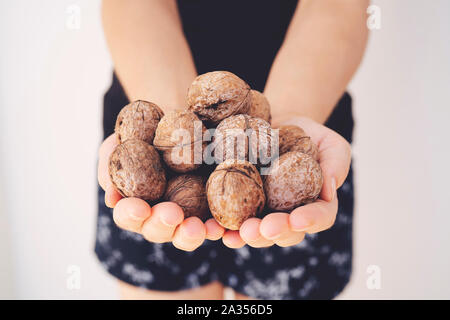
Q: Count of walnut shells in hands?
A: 10